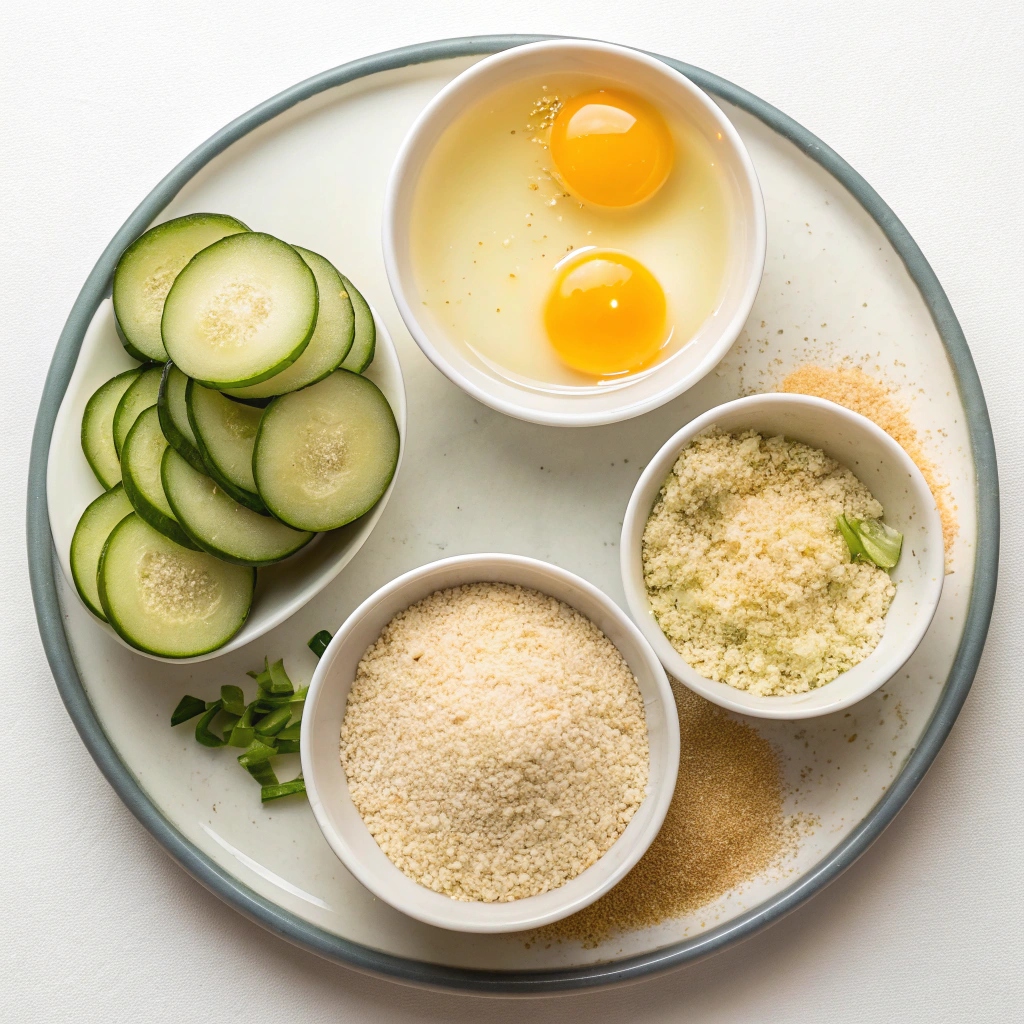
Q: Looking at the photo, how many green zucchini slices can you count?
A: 13